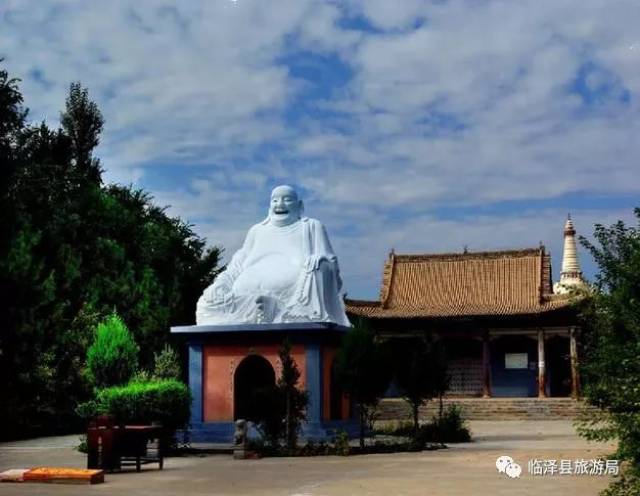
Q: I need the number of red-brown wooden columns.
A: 3